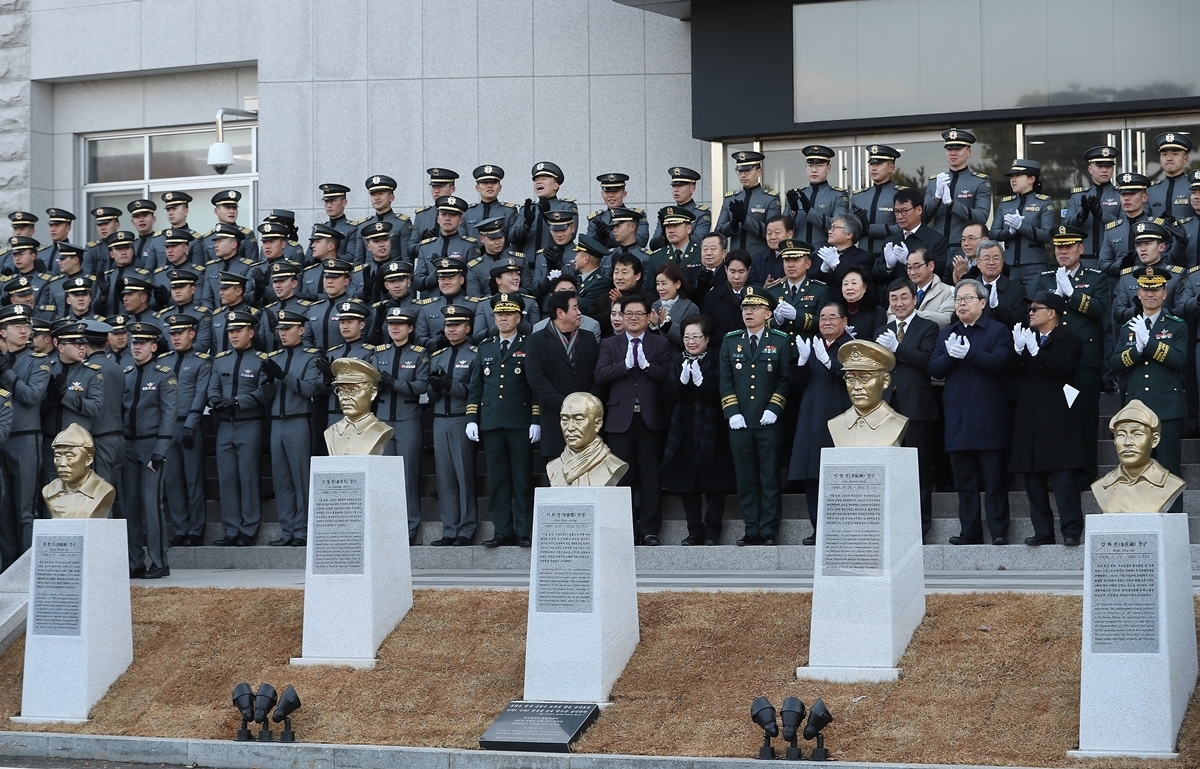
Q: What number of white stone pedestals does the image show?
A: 5